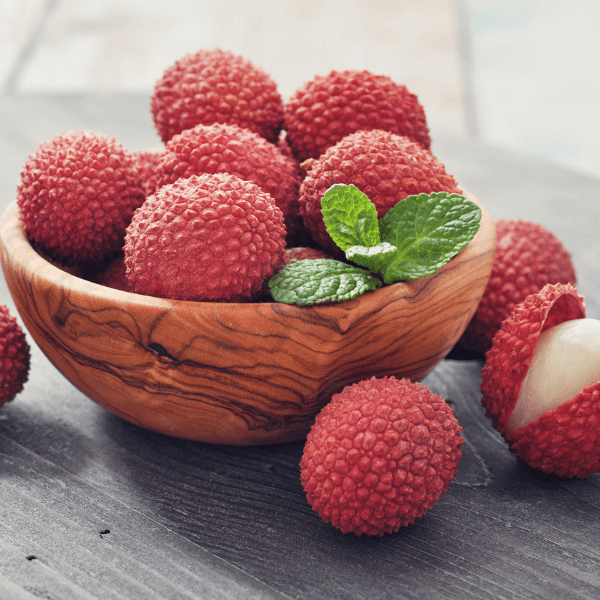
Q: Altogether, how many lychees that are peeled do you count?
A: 1